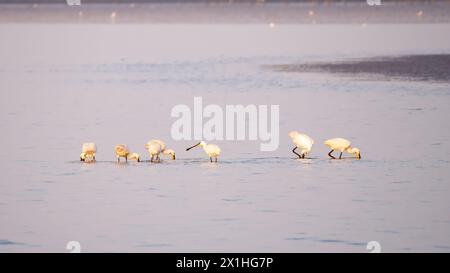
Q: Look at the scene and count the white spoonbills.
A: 6